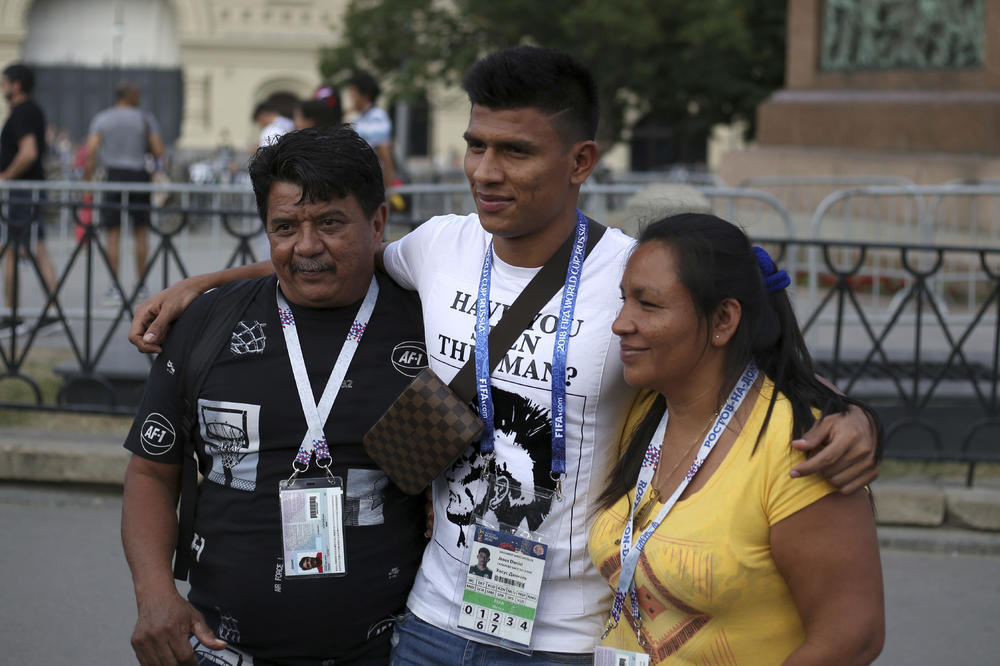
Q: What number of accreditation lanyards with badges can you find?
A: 3